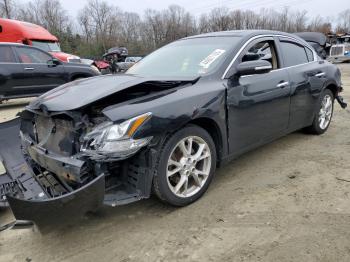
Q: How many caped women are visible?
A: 0